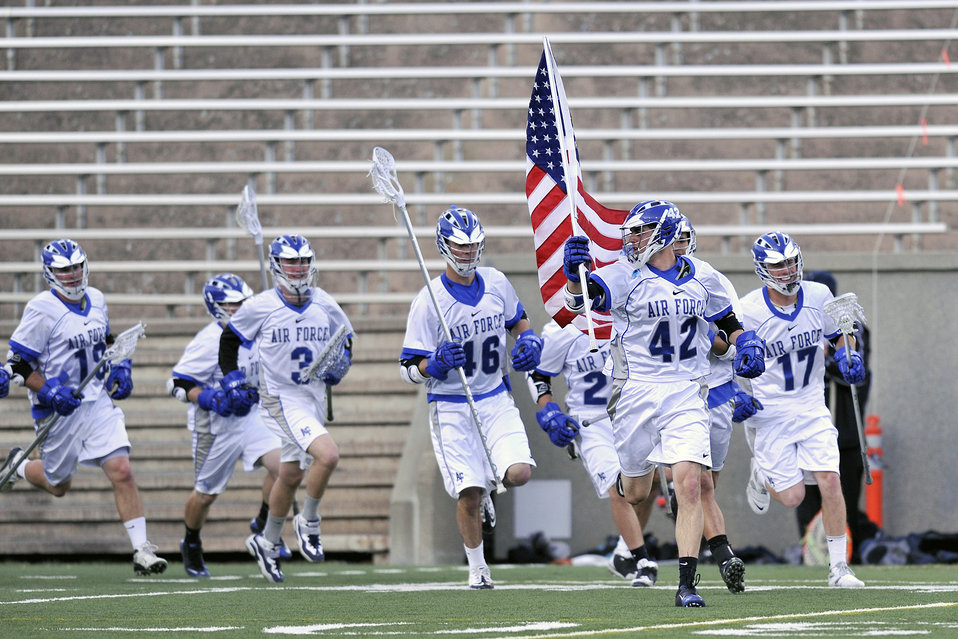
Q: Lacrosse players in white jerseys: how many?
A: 8